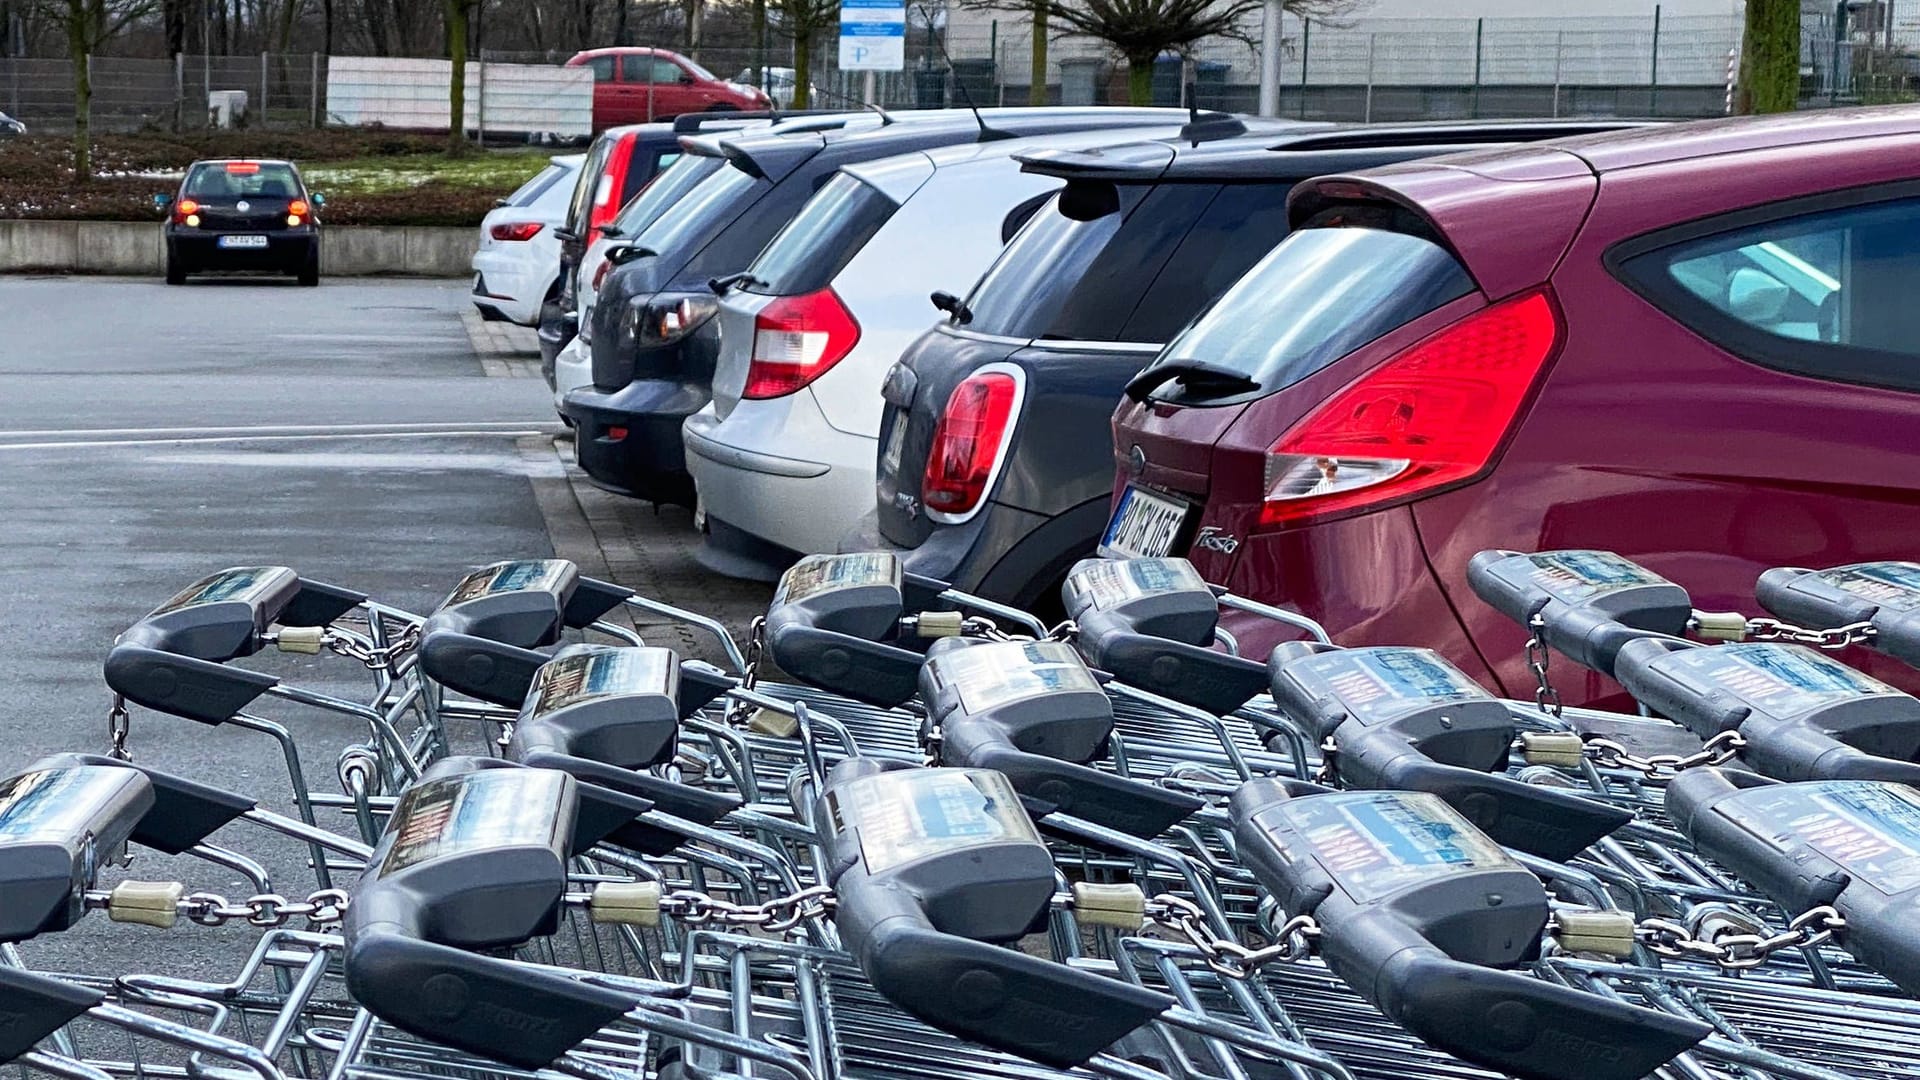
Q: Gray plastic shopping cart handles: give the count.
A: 15